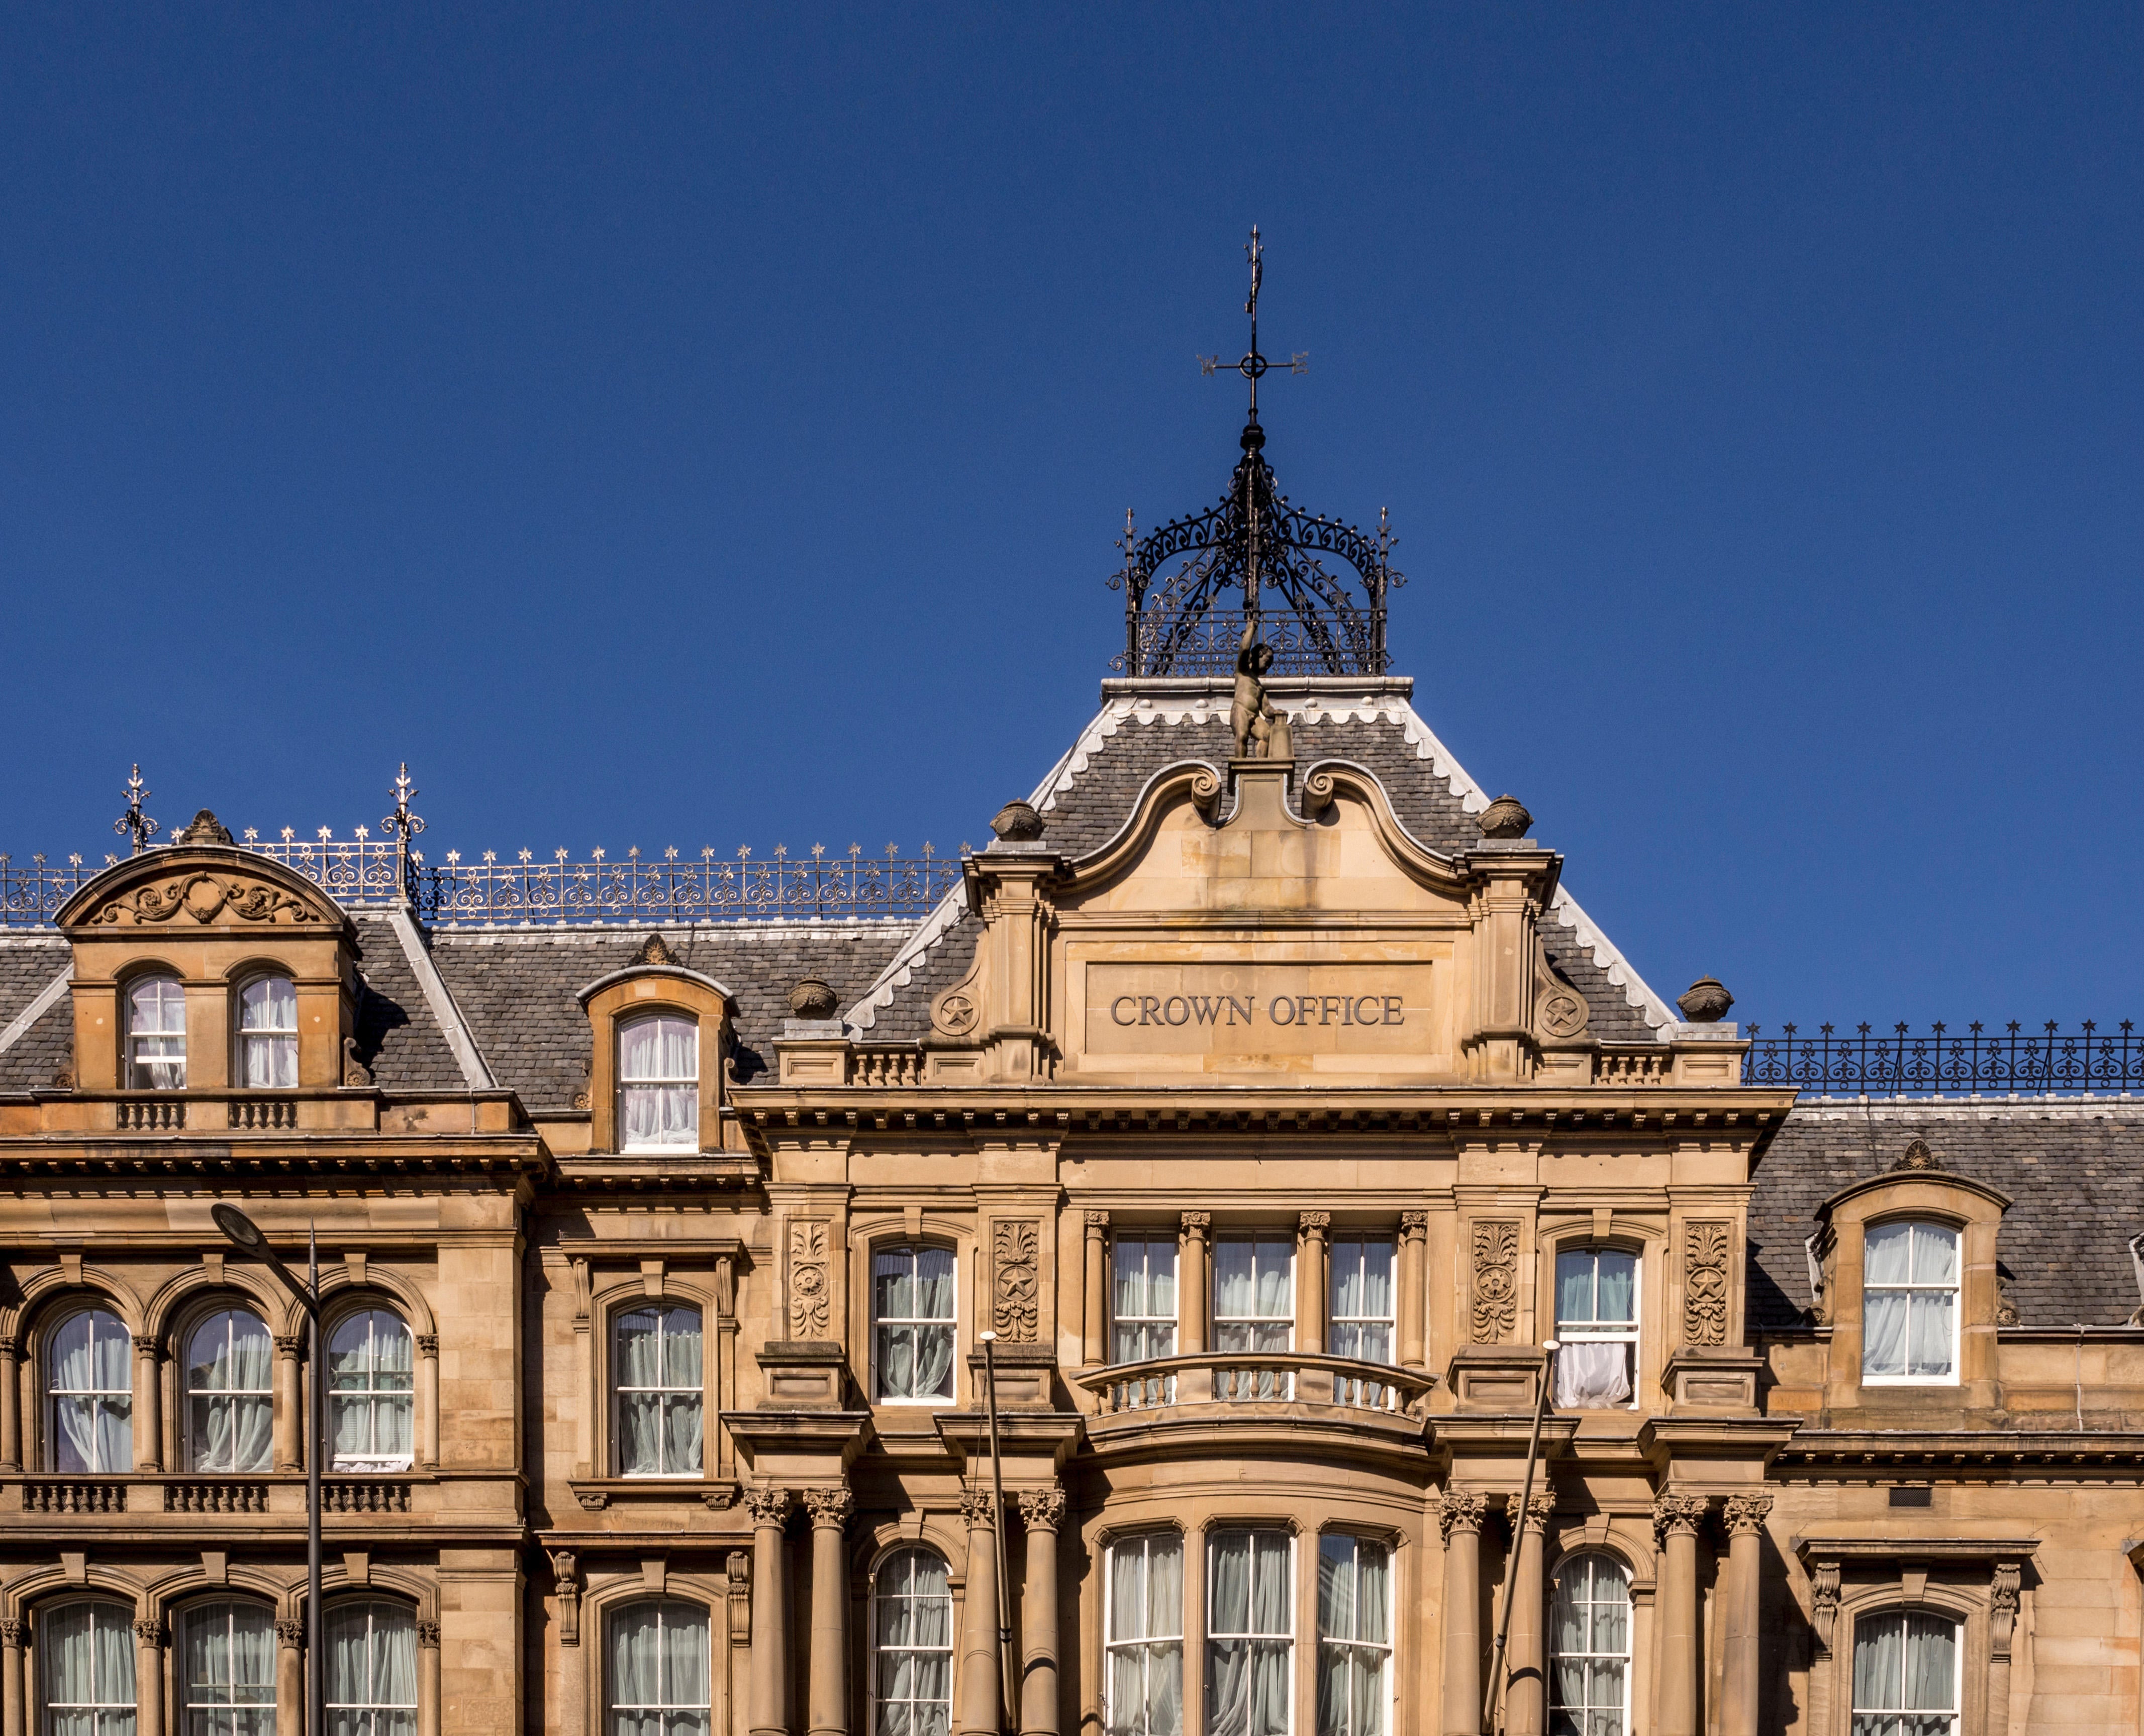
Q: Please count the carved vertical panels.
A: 4